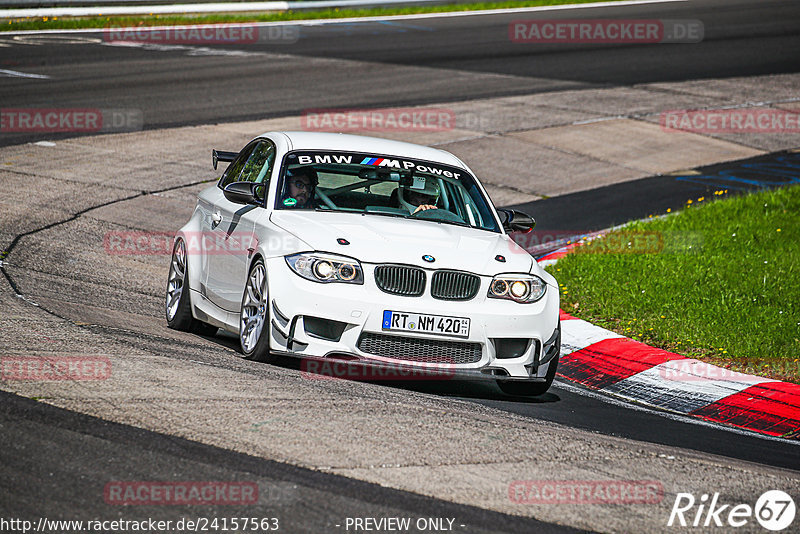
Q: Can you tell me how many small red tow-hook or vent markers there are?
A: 2